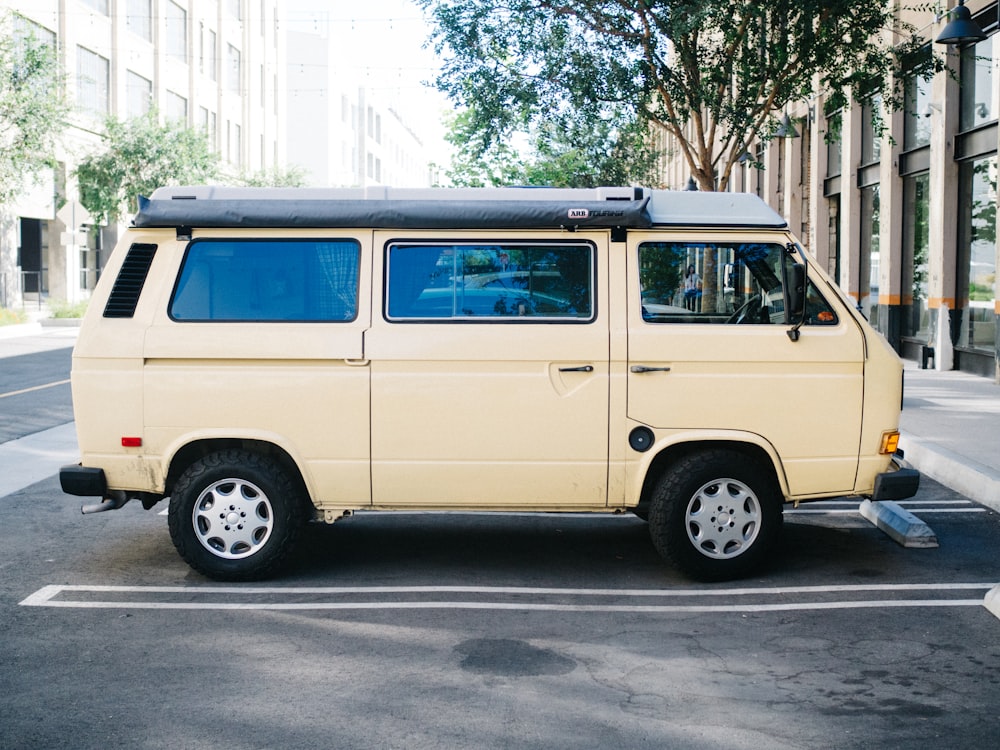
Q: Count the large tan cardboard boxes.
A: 0